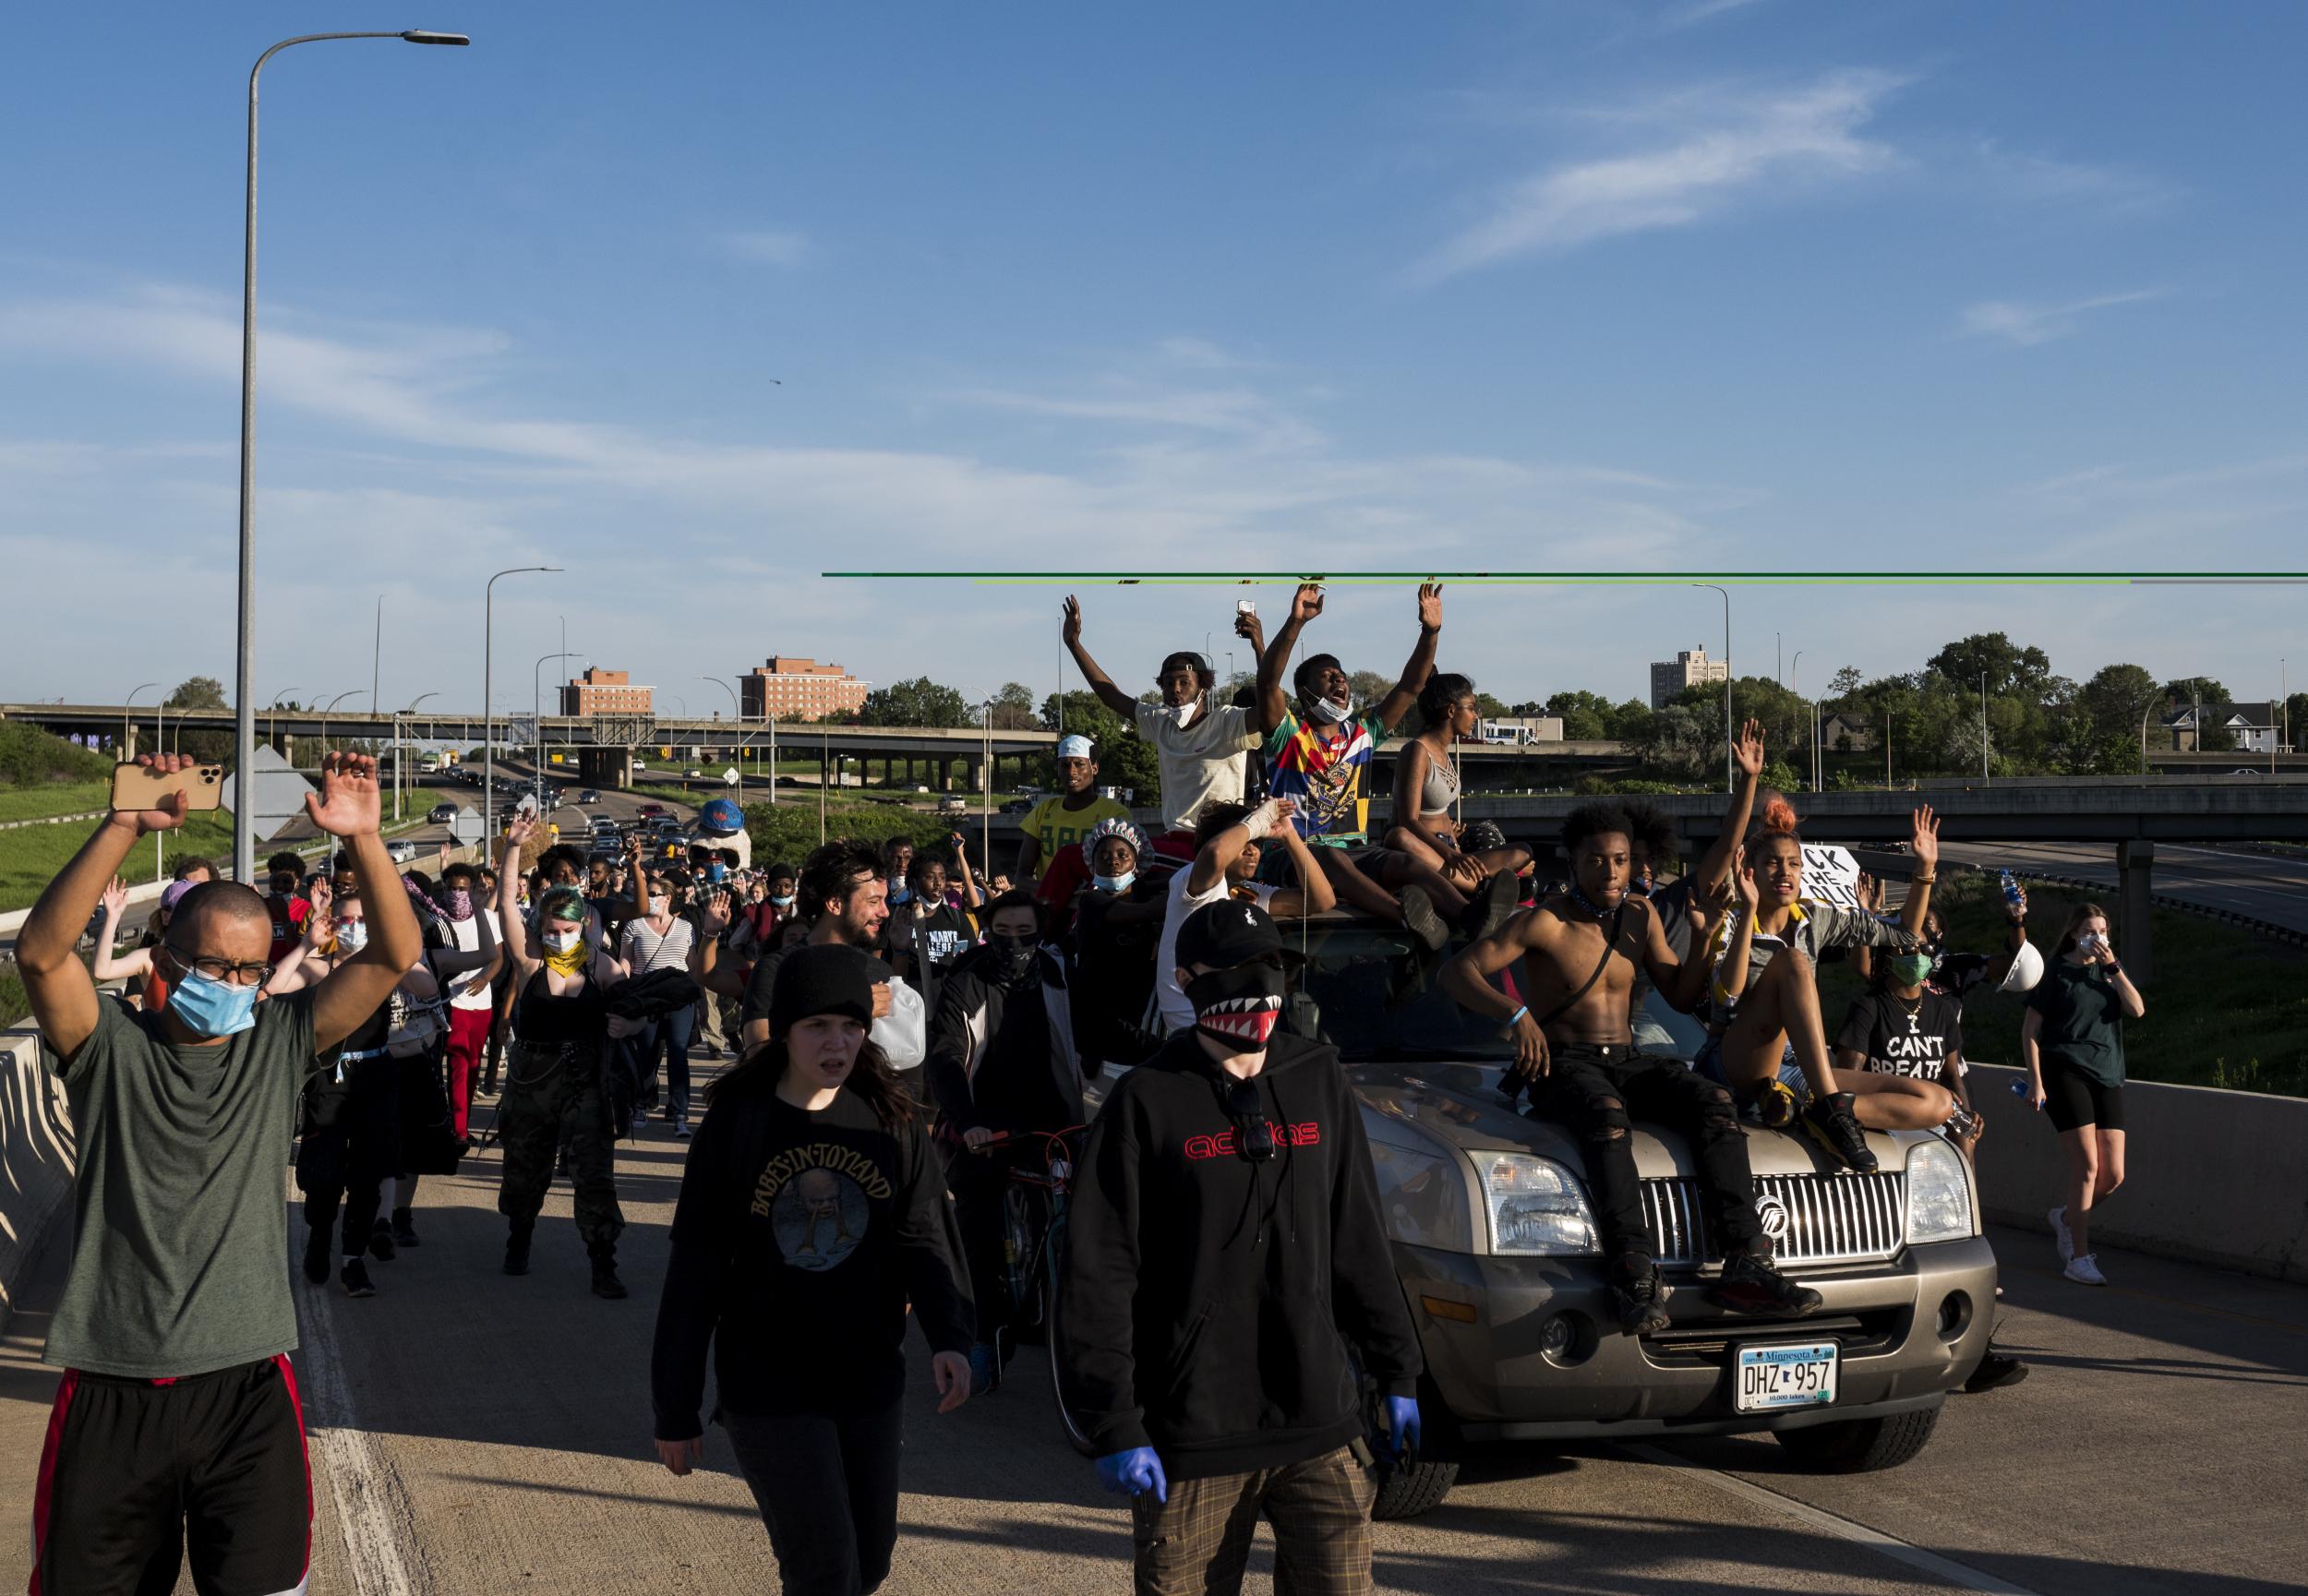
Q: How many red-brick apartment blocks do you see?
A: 2